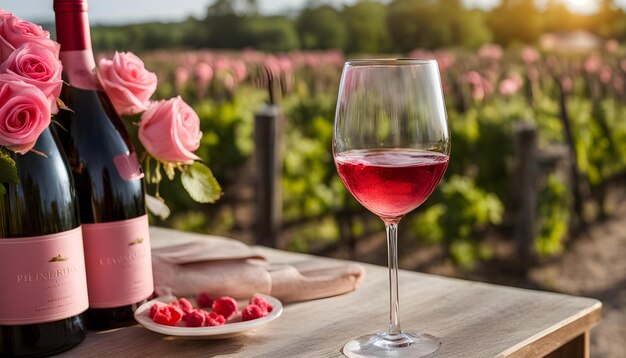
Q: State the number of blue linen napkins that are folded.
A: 0